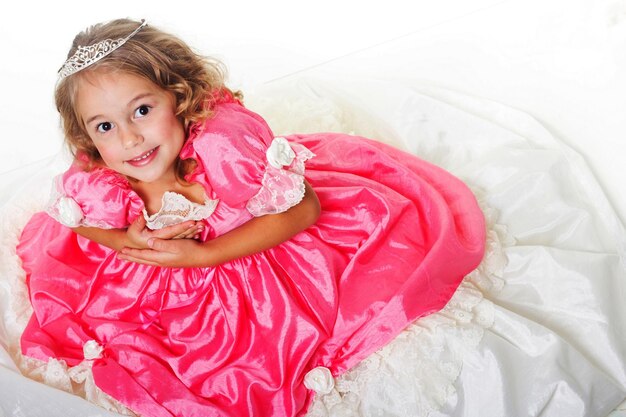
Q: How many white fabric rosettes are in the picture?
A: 4